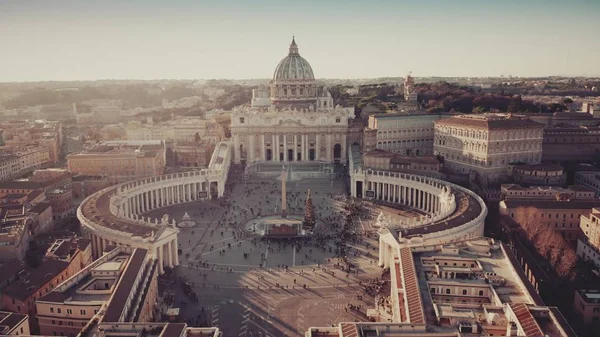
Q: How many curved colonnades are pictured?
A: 2